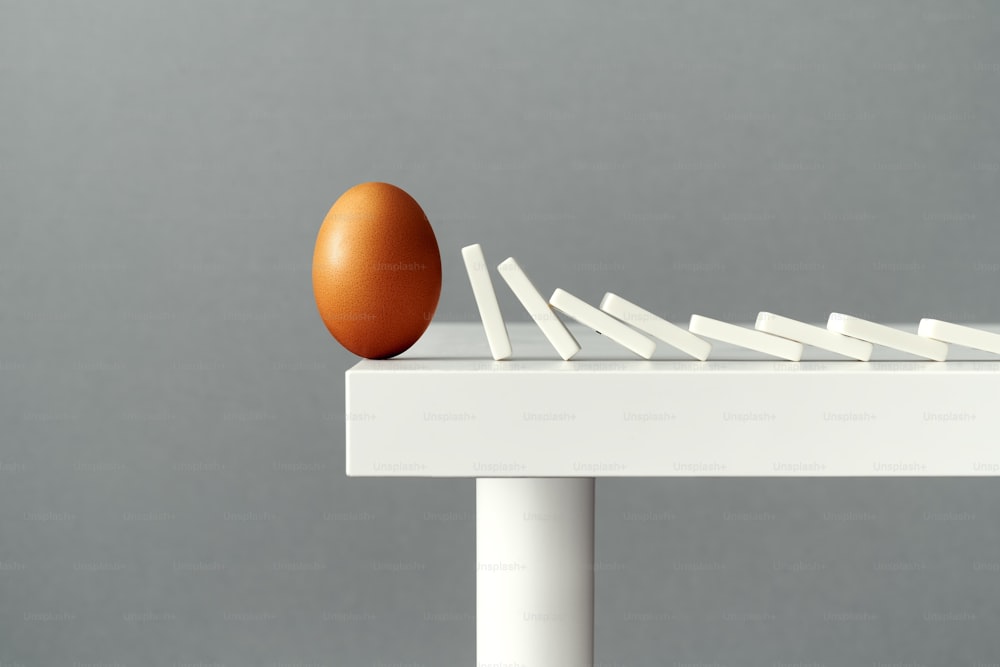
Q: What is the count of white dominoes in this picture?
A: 8